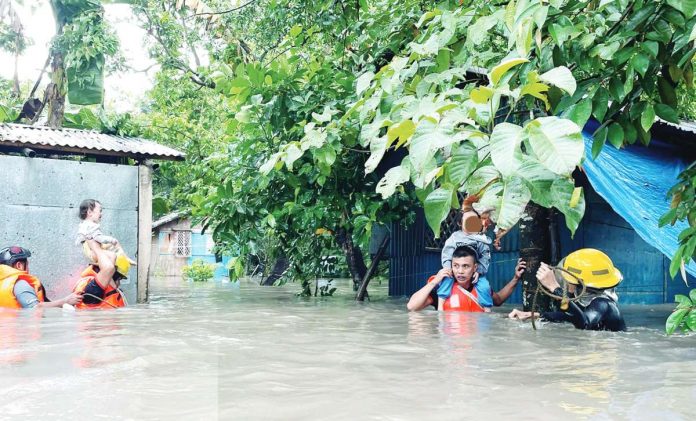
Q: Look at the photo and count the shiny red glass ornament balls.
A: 0